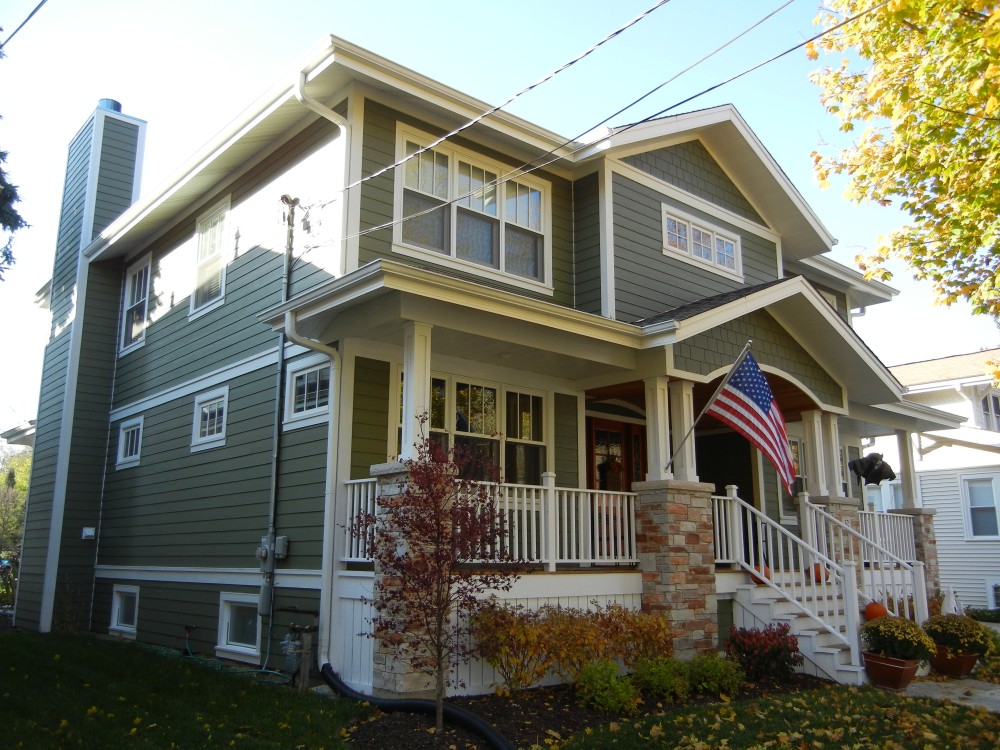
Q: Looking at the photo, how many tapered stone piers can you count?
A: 4